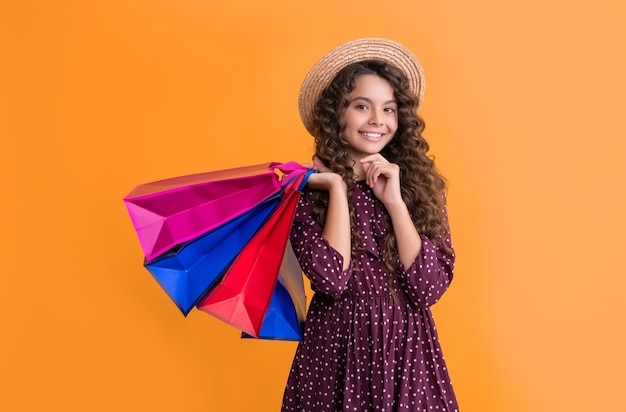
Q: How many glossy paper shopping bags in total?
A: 4